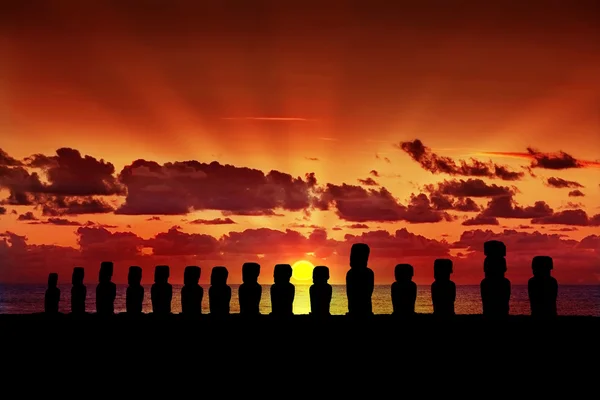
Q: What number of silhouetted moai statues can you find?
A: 15